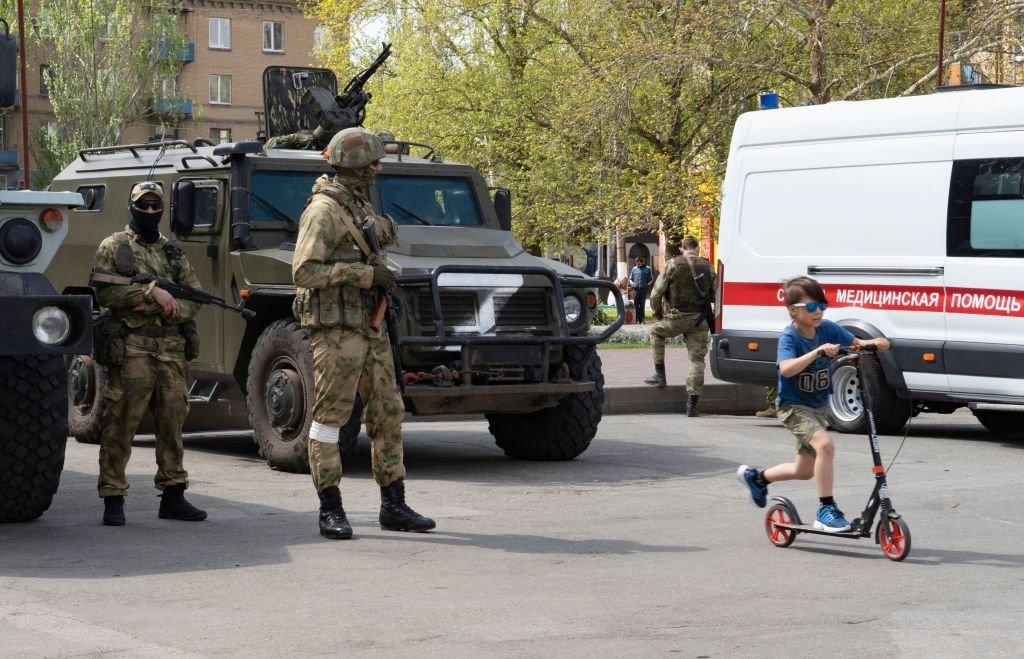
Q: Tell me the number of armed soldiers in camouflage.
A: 3